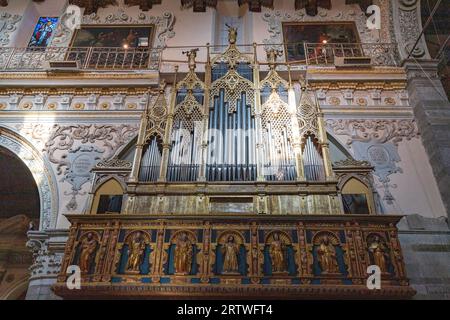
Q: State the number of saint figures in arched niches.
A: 7